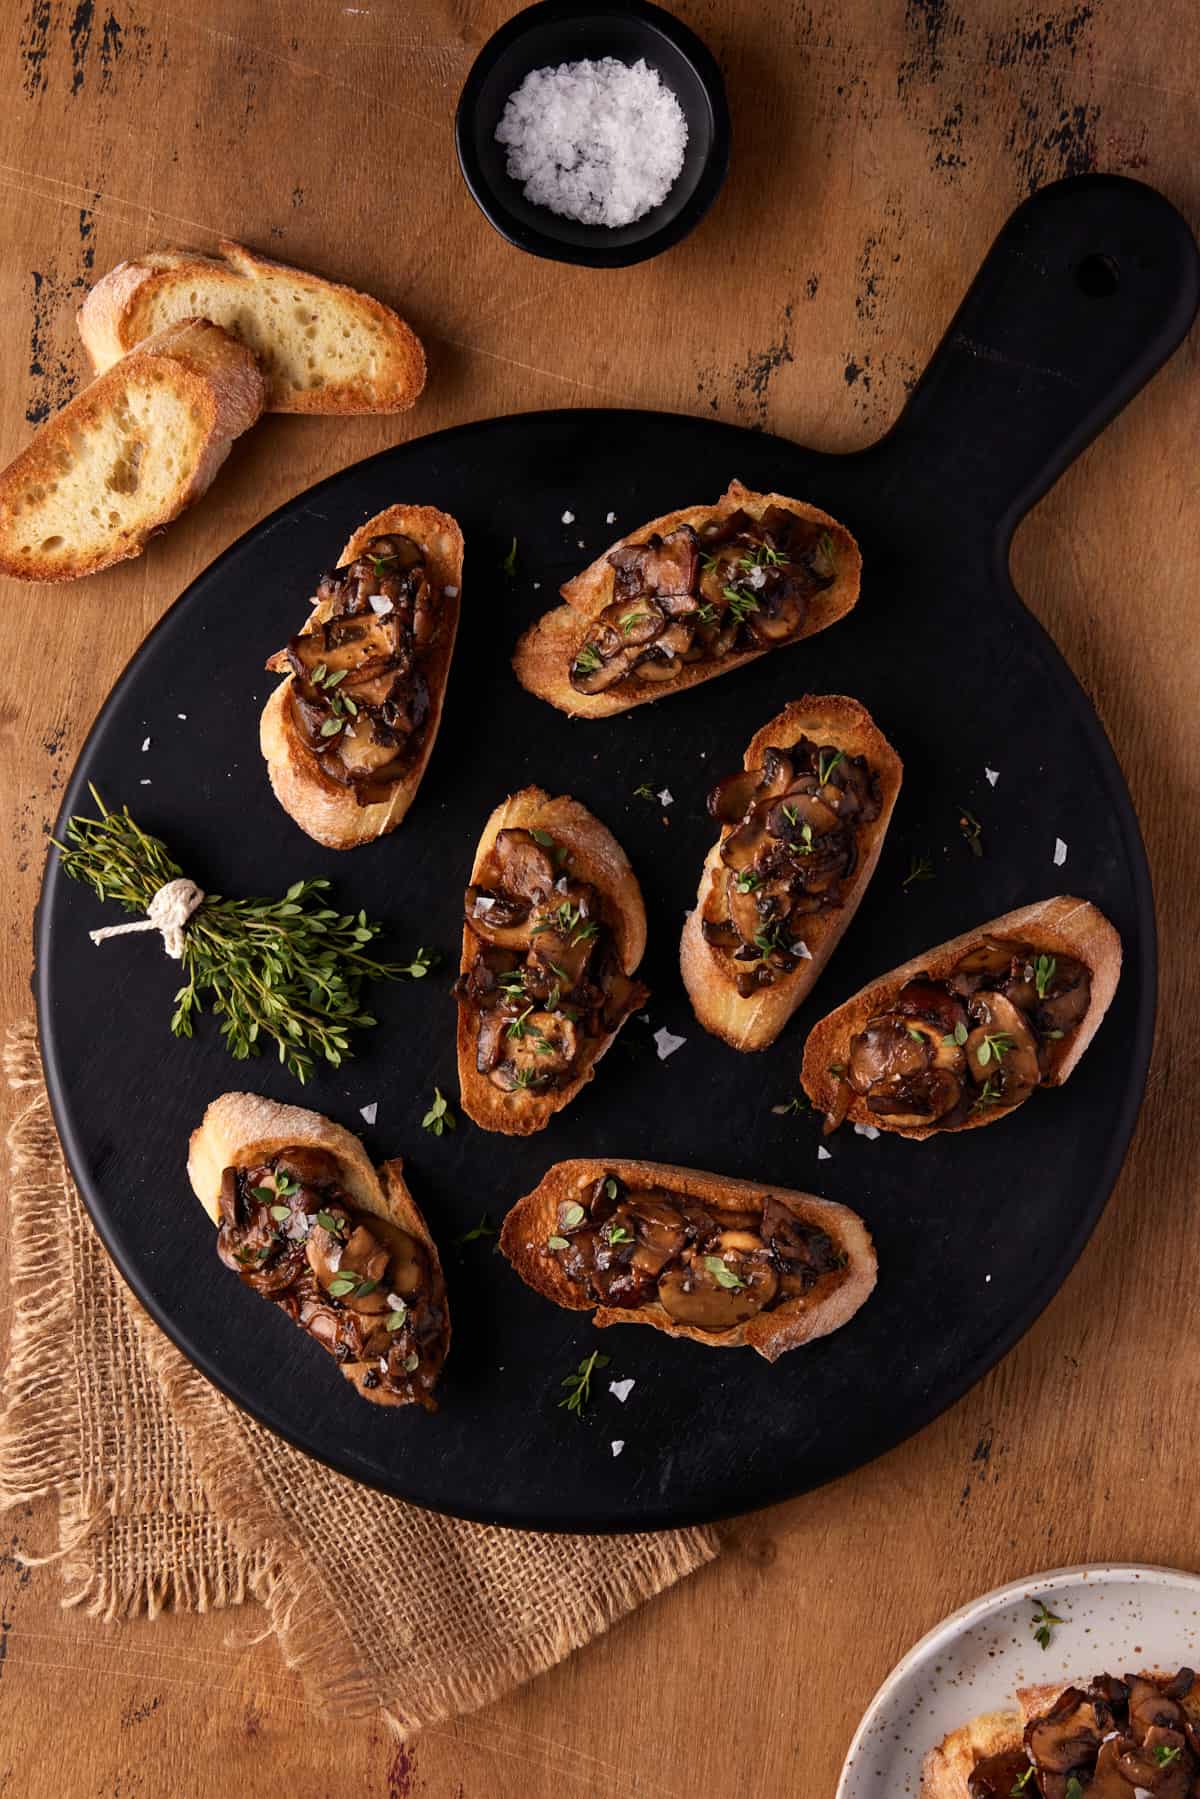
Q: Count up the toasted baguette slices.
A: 10